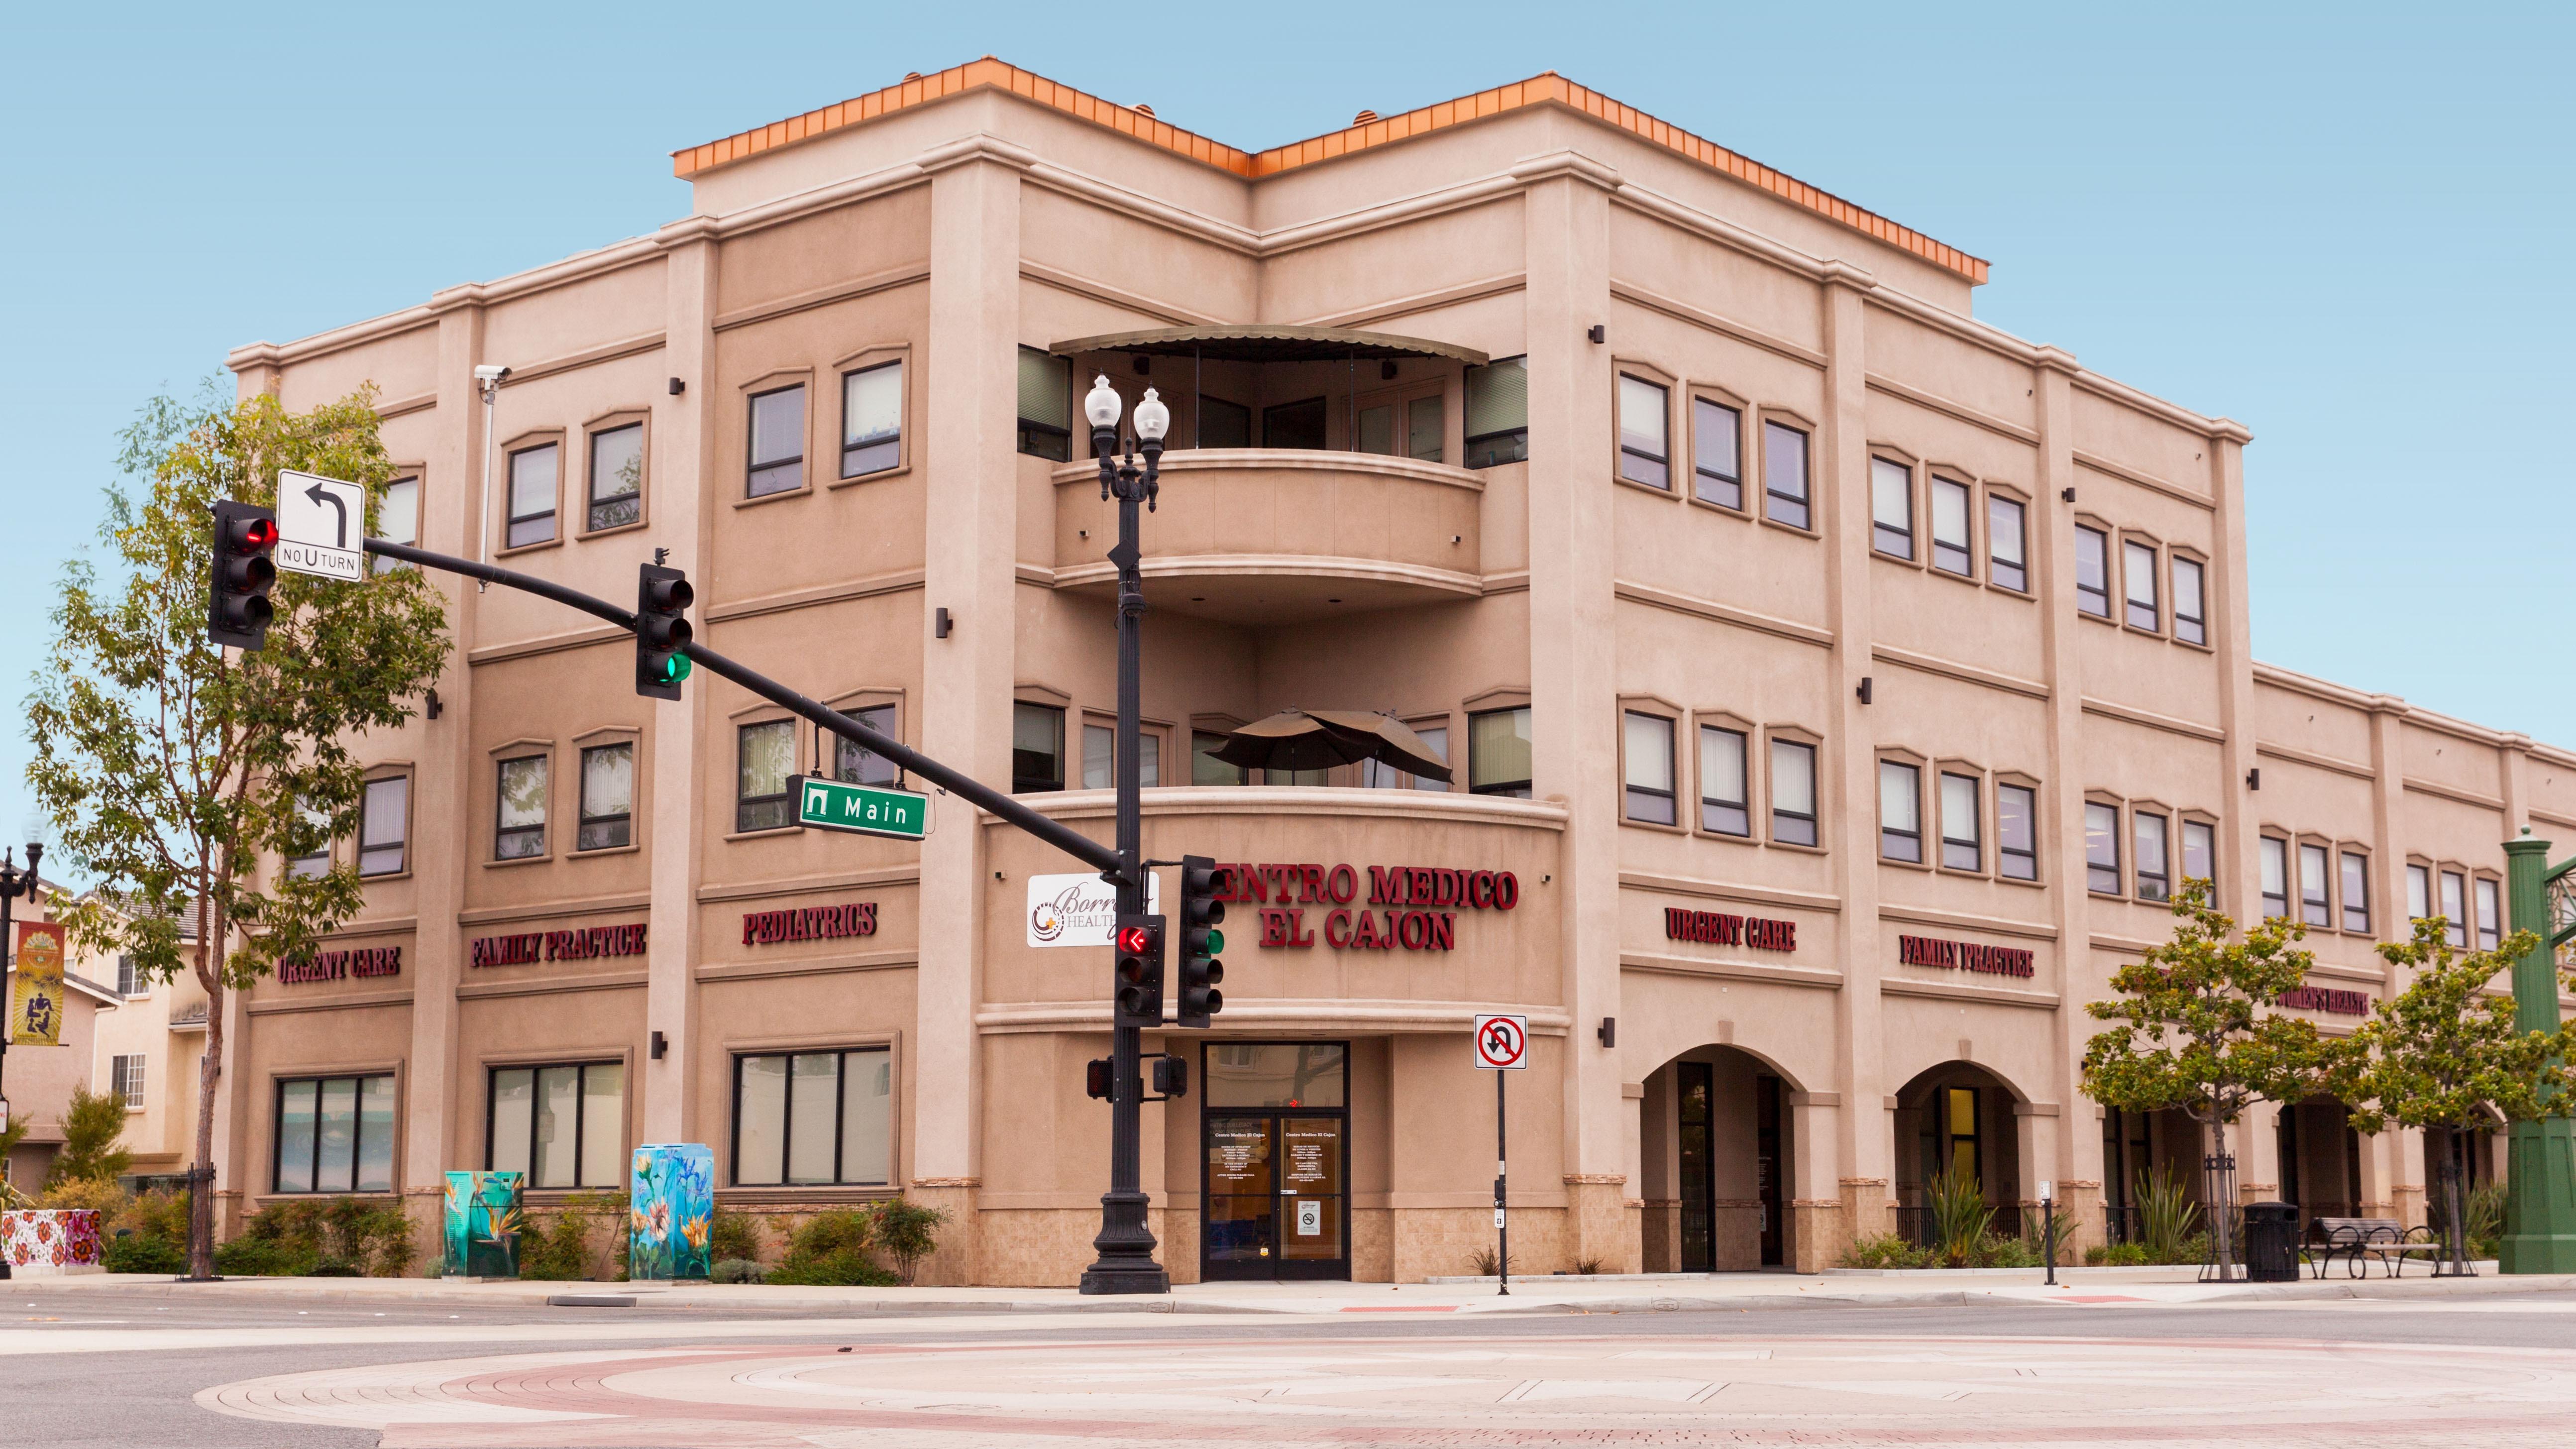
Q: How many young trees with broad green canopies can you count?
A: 2